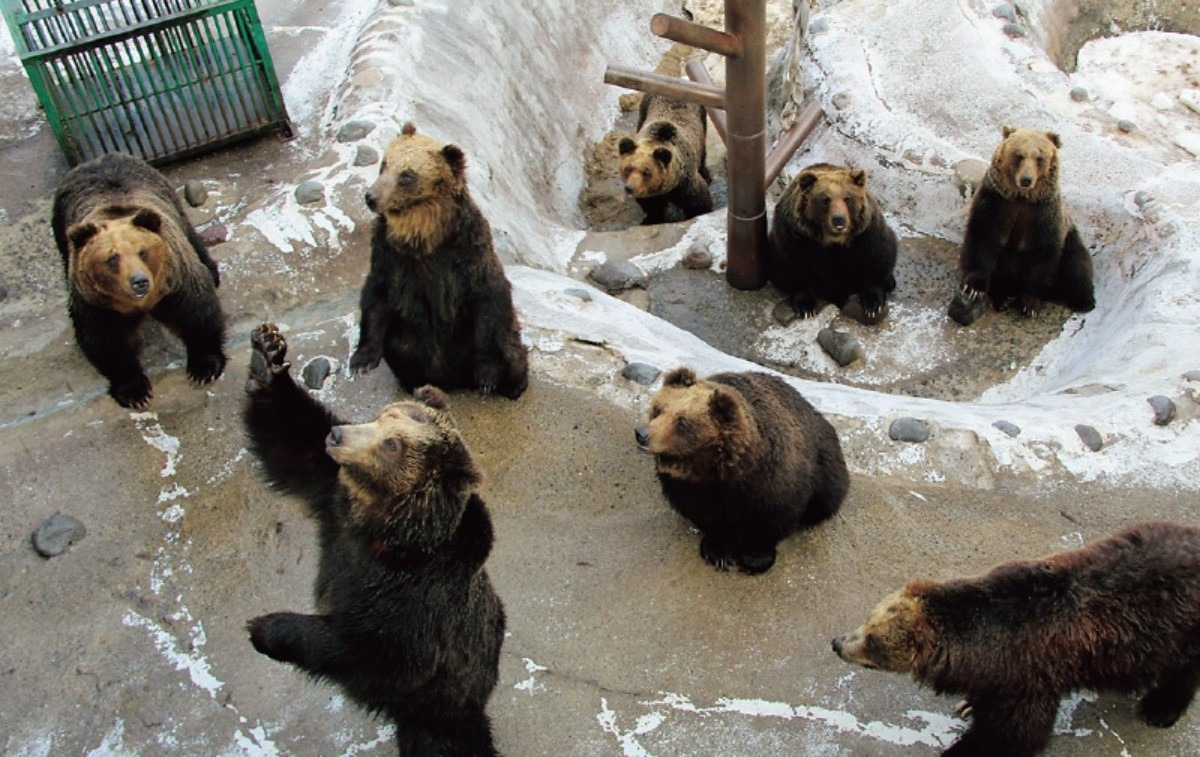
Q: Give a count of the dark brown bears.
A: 8